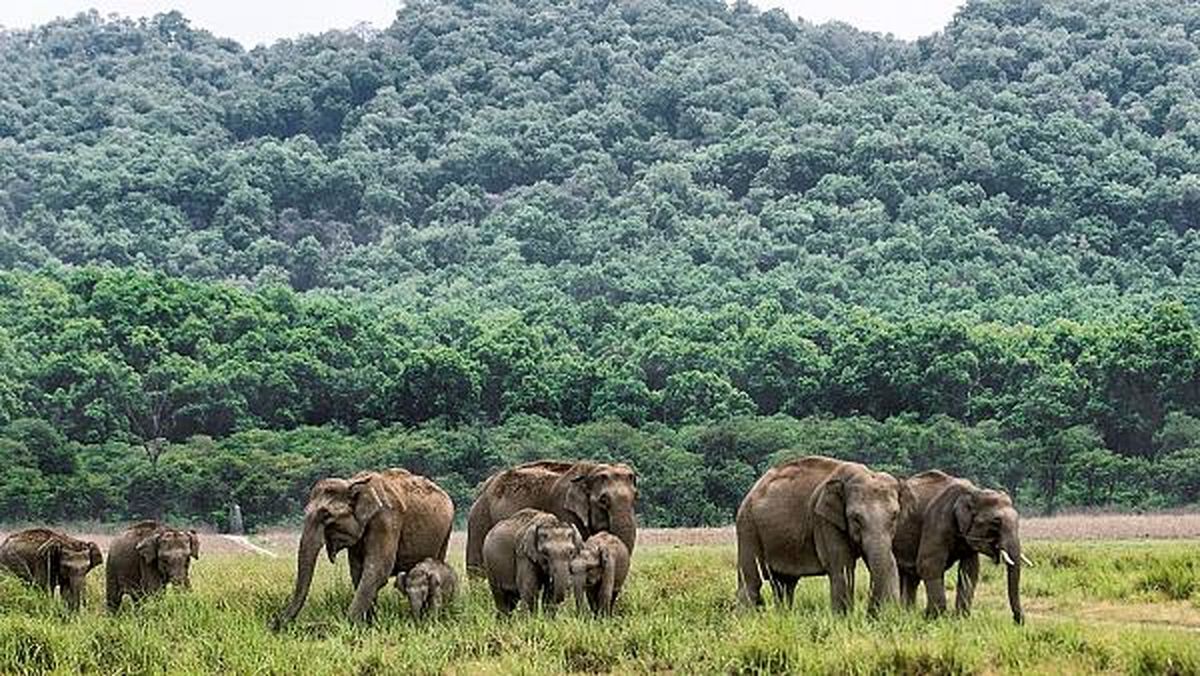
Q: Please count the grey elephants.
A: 9